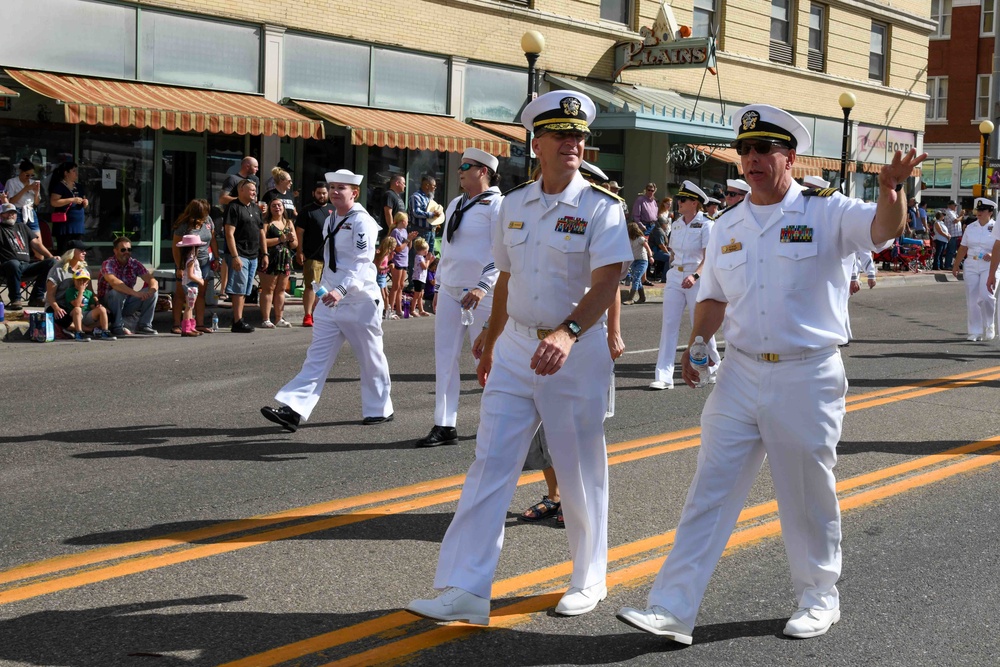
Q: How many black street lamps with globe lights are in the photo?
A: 3